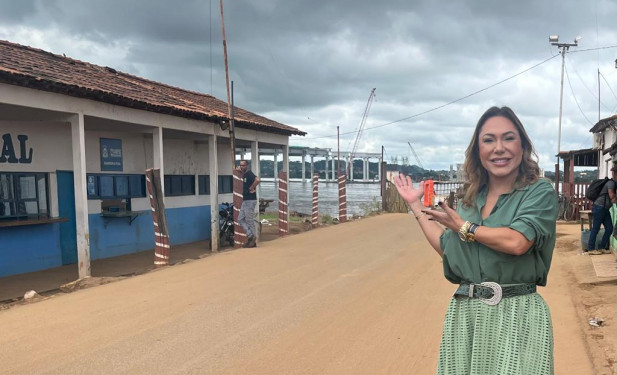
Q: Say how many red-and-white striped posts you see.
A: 5